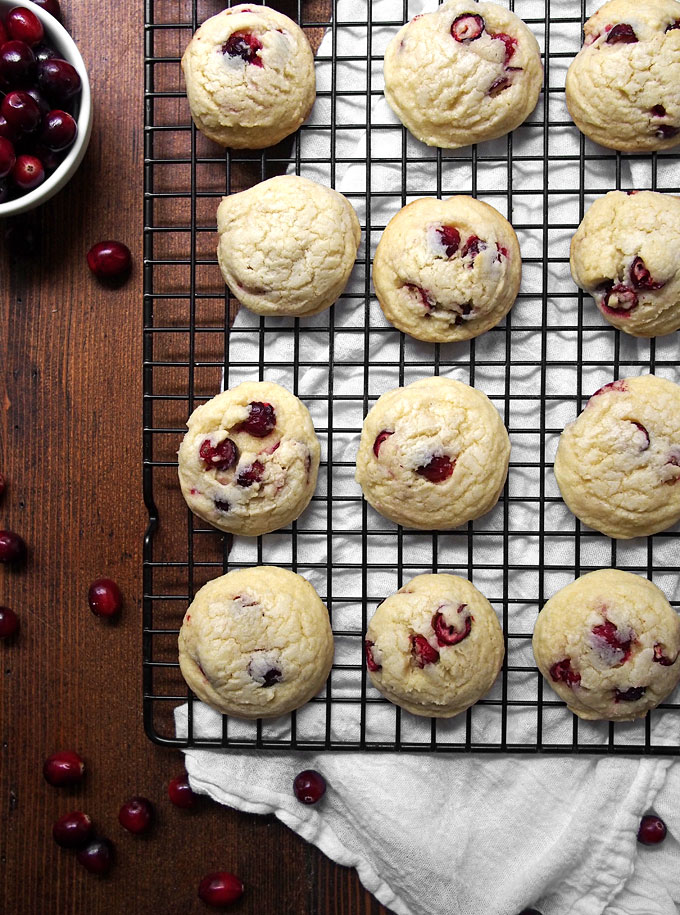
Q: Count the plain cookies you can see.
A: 1